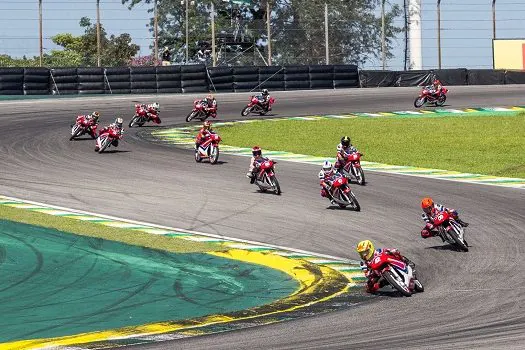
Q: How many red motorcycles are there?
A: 12